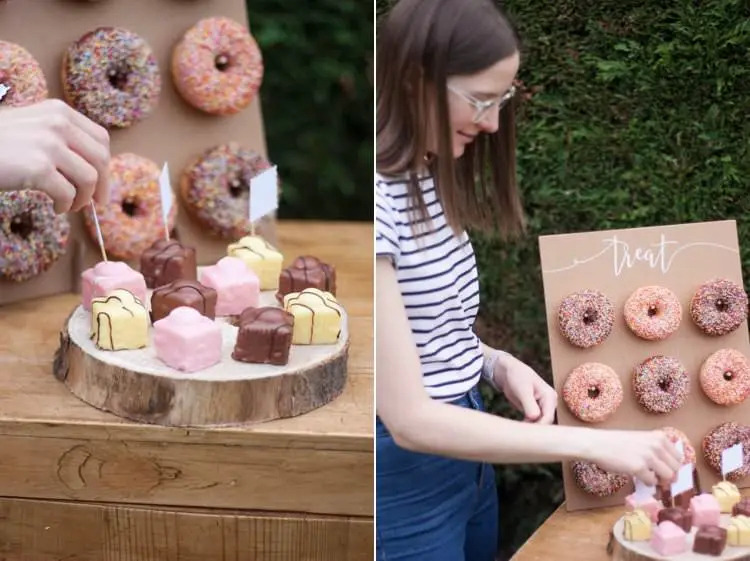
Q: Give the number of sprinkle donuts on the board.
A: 9